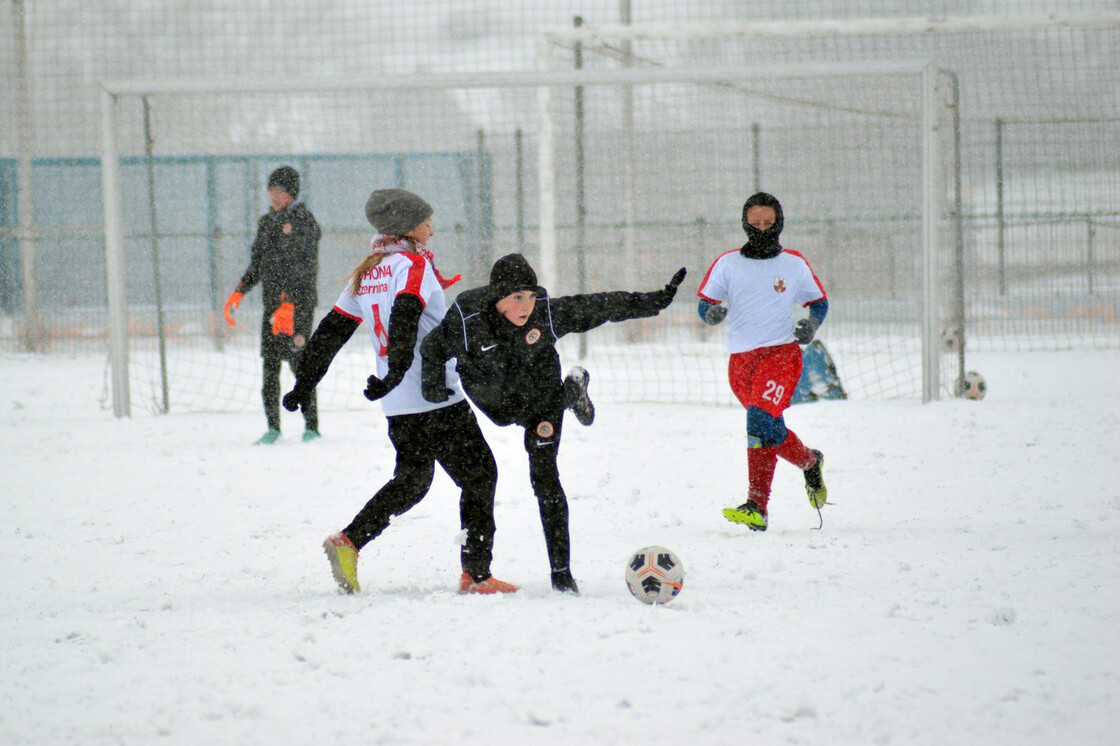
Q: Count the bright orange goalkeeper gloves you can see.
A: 2